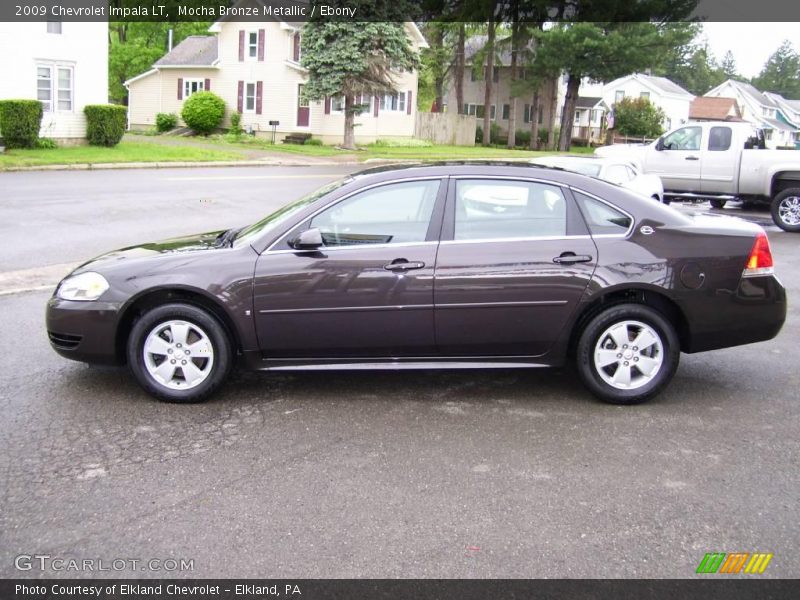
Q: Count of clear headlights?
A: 1